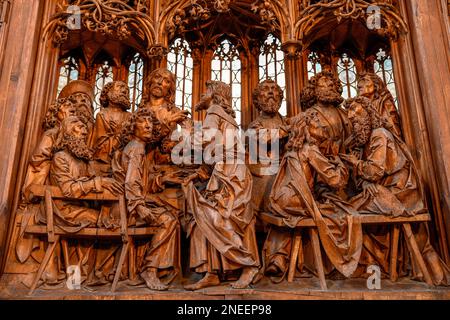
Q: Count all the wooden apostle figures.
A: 12